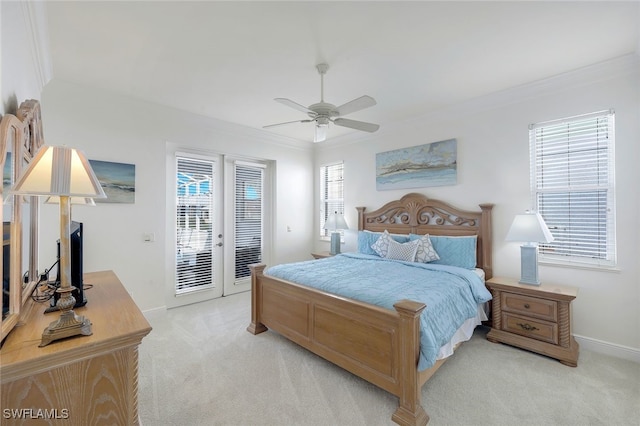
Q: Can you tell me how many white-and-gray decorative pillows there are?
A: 3